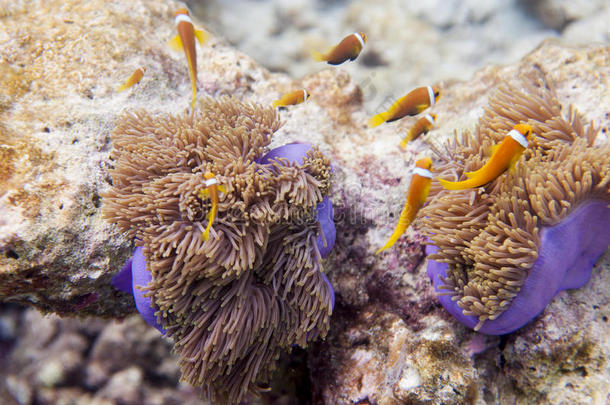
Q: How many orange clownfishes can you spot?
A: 9